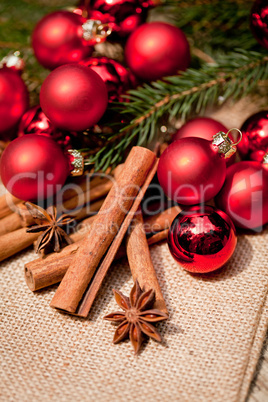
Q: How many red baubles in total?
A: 14